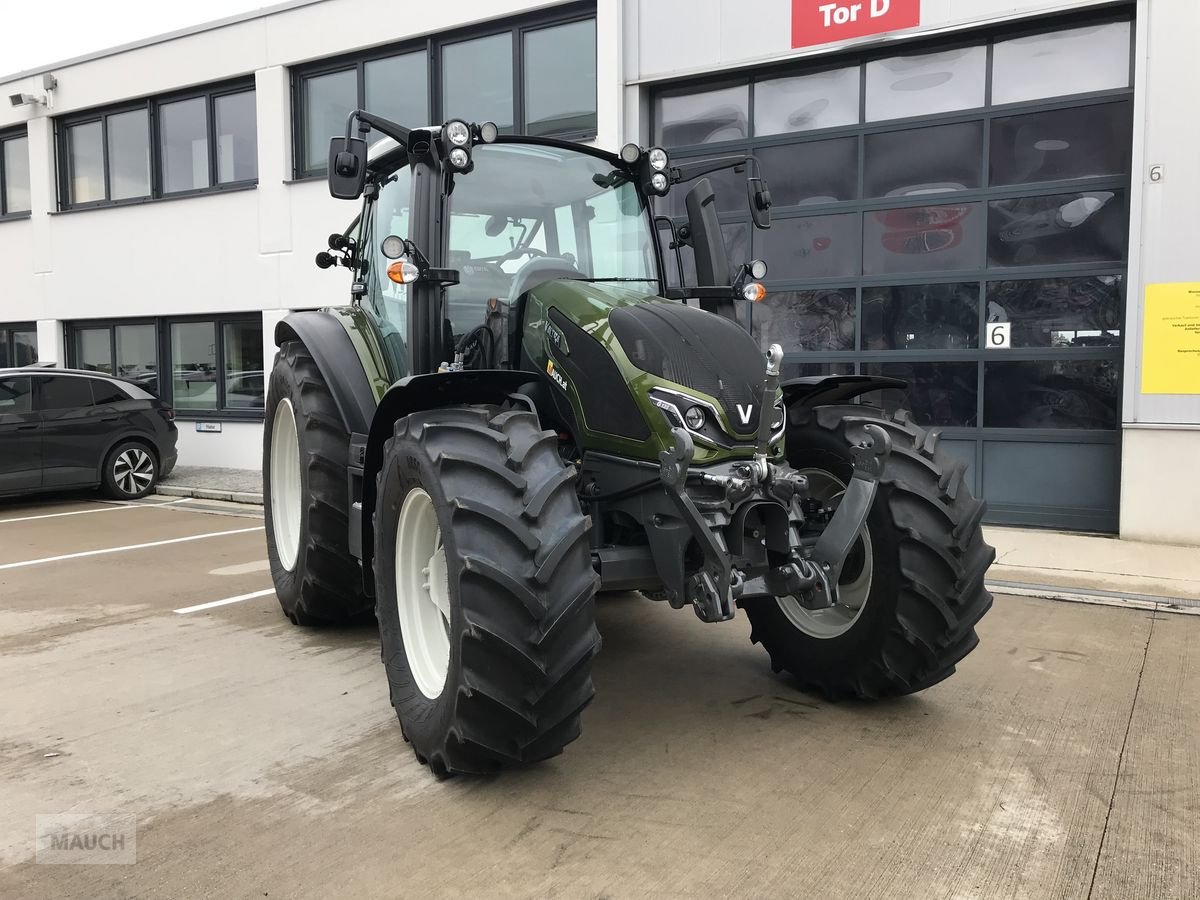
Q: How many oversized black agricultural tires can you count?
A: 3